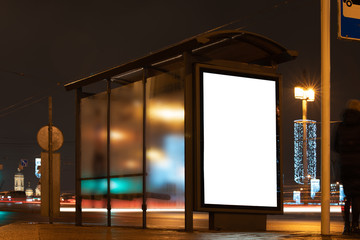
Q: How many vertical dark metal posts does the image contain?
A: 4